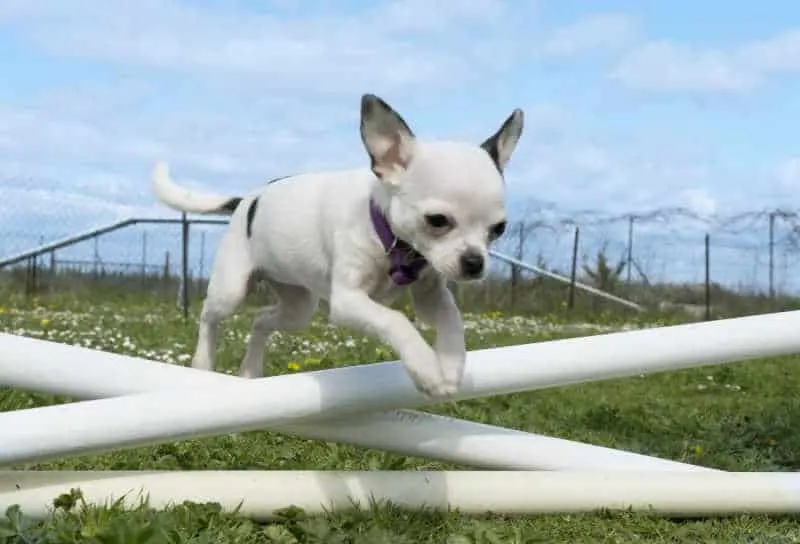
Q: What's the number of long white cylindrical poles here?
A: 3